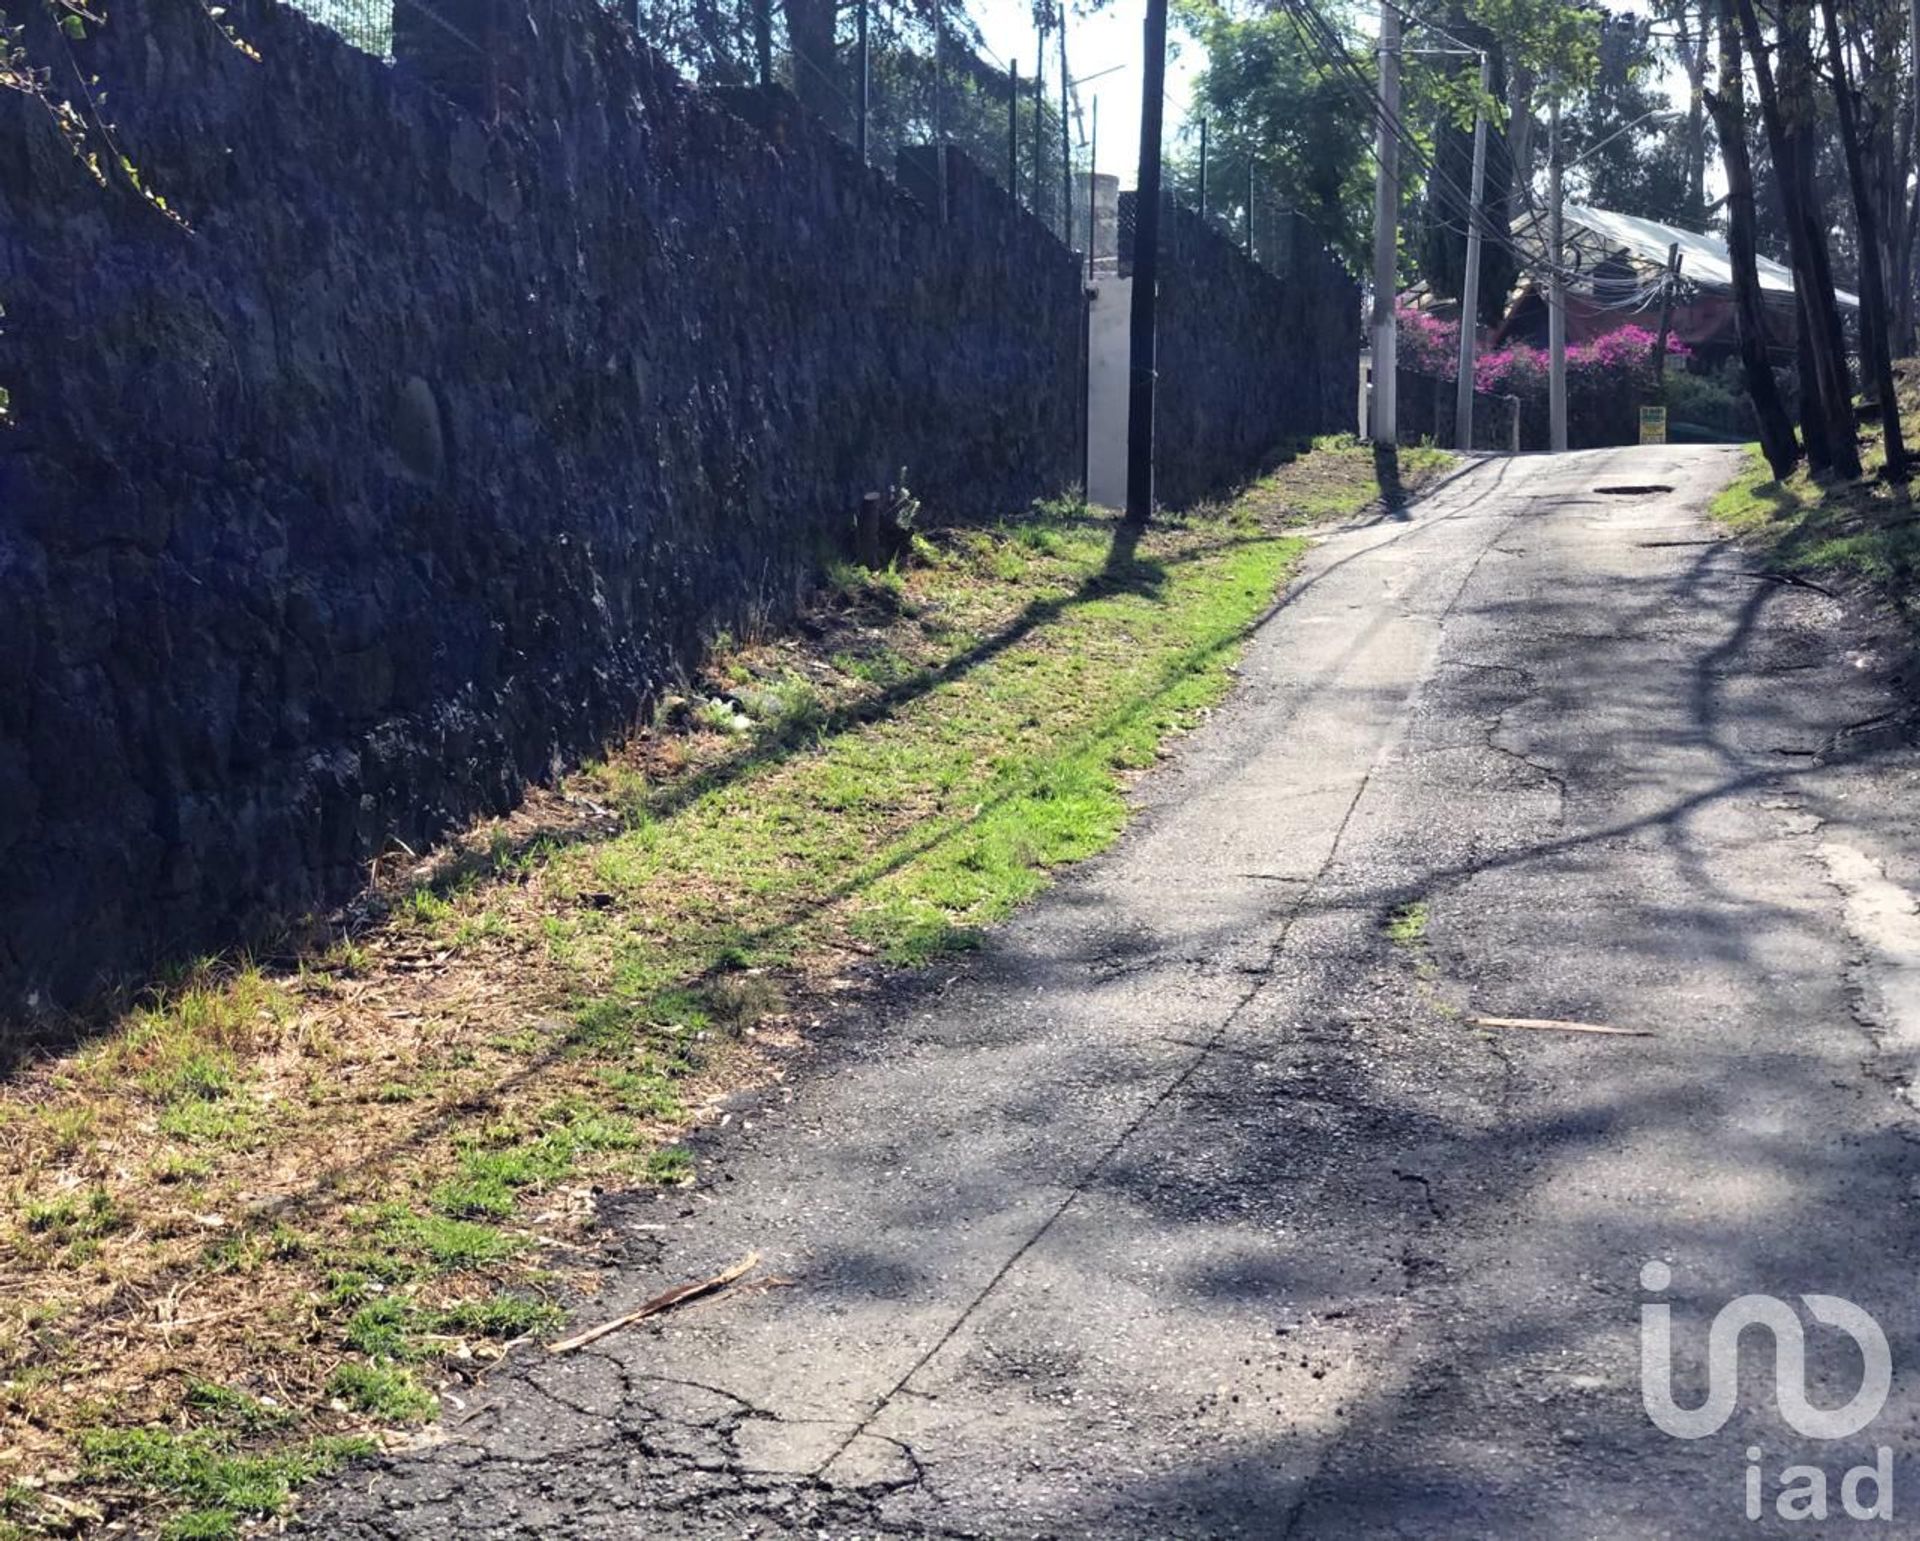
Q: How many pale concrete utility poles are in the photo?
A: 3